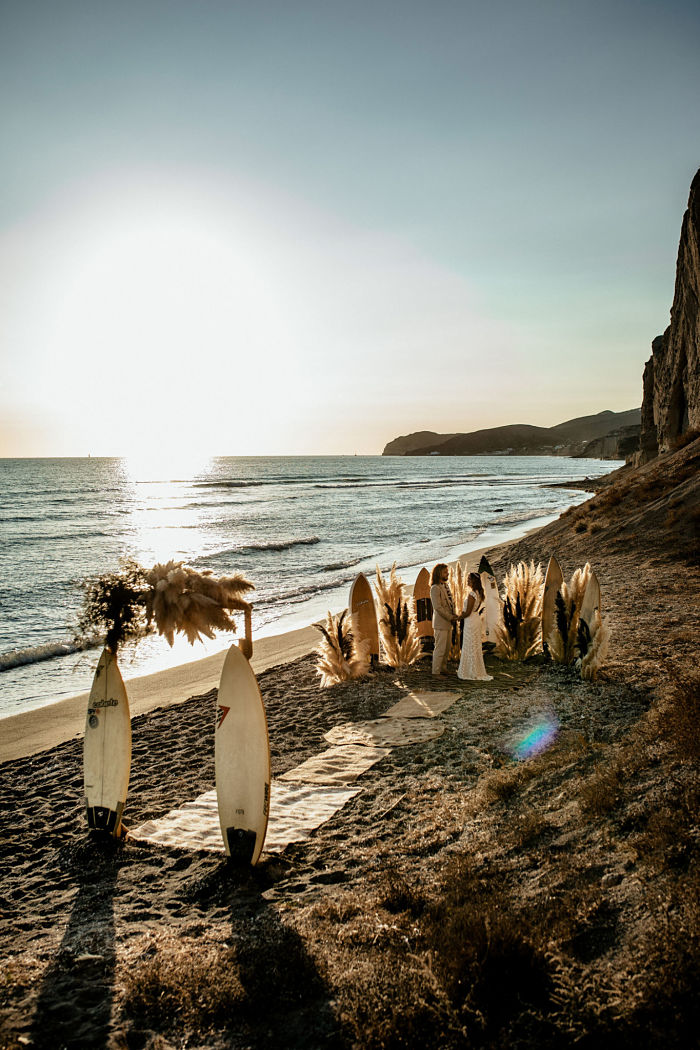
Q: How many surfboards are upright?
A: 7